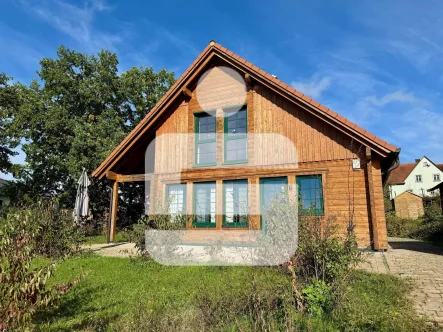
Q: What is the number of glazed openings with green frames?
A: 7